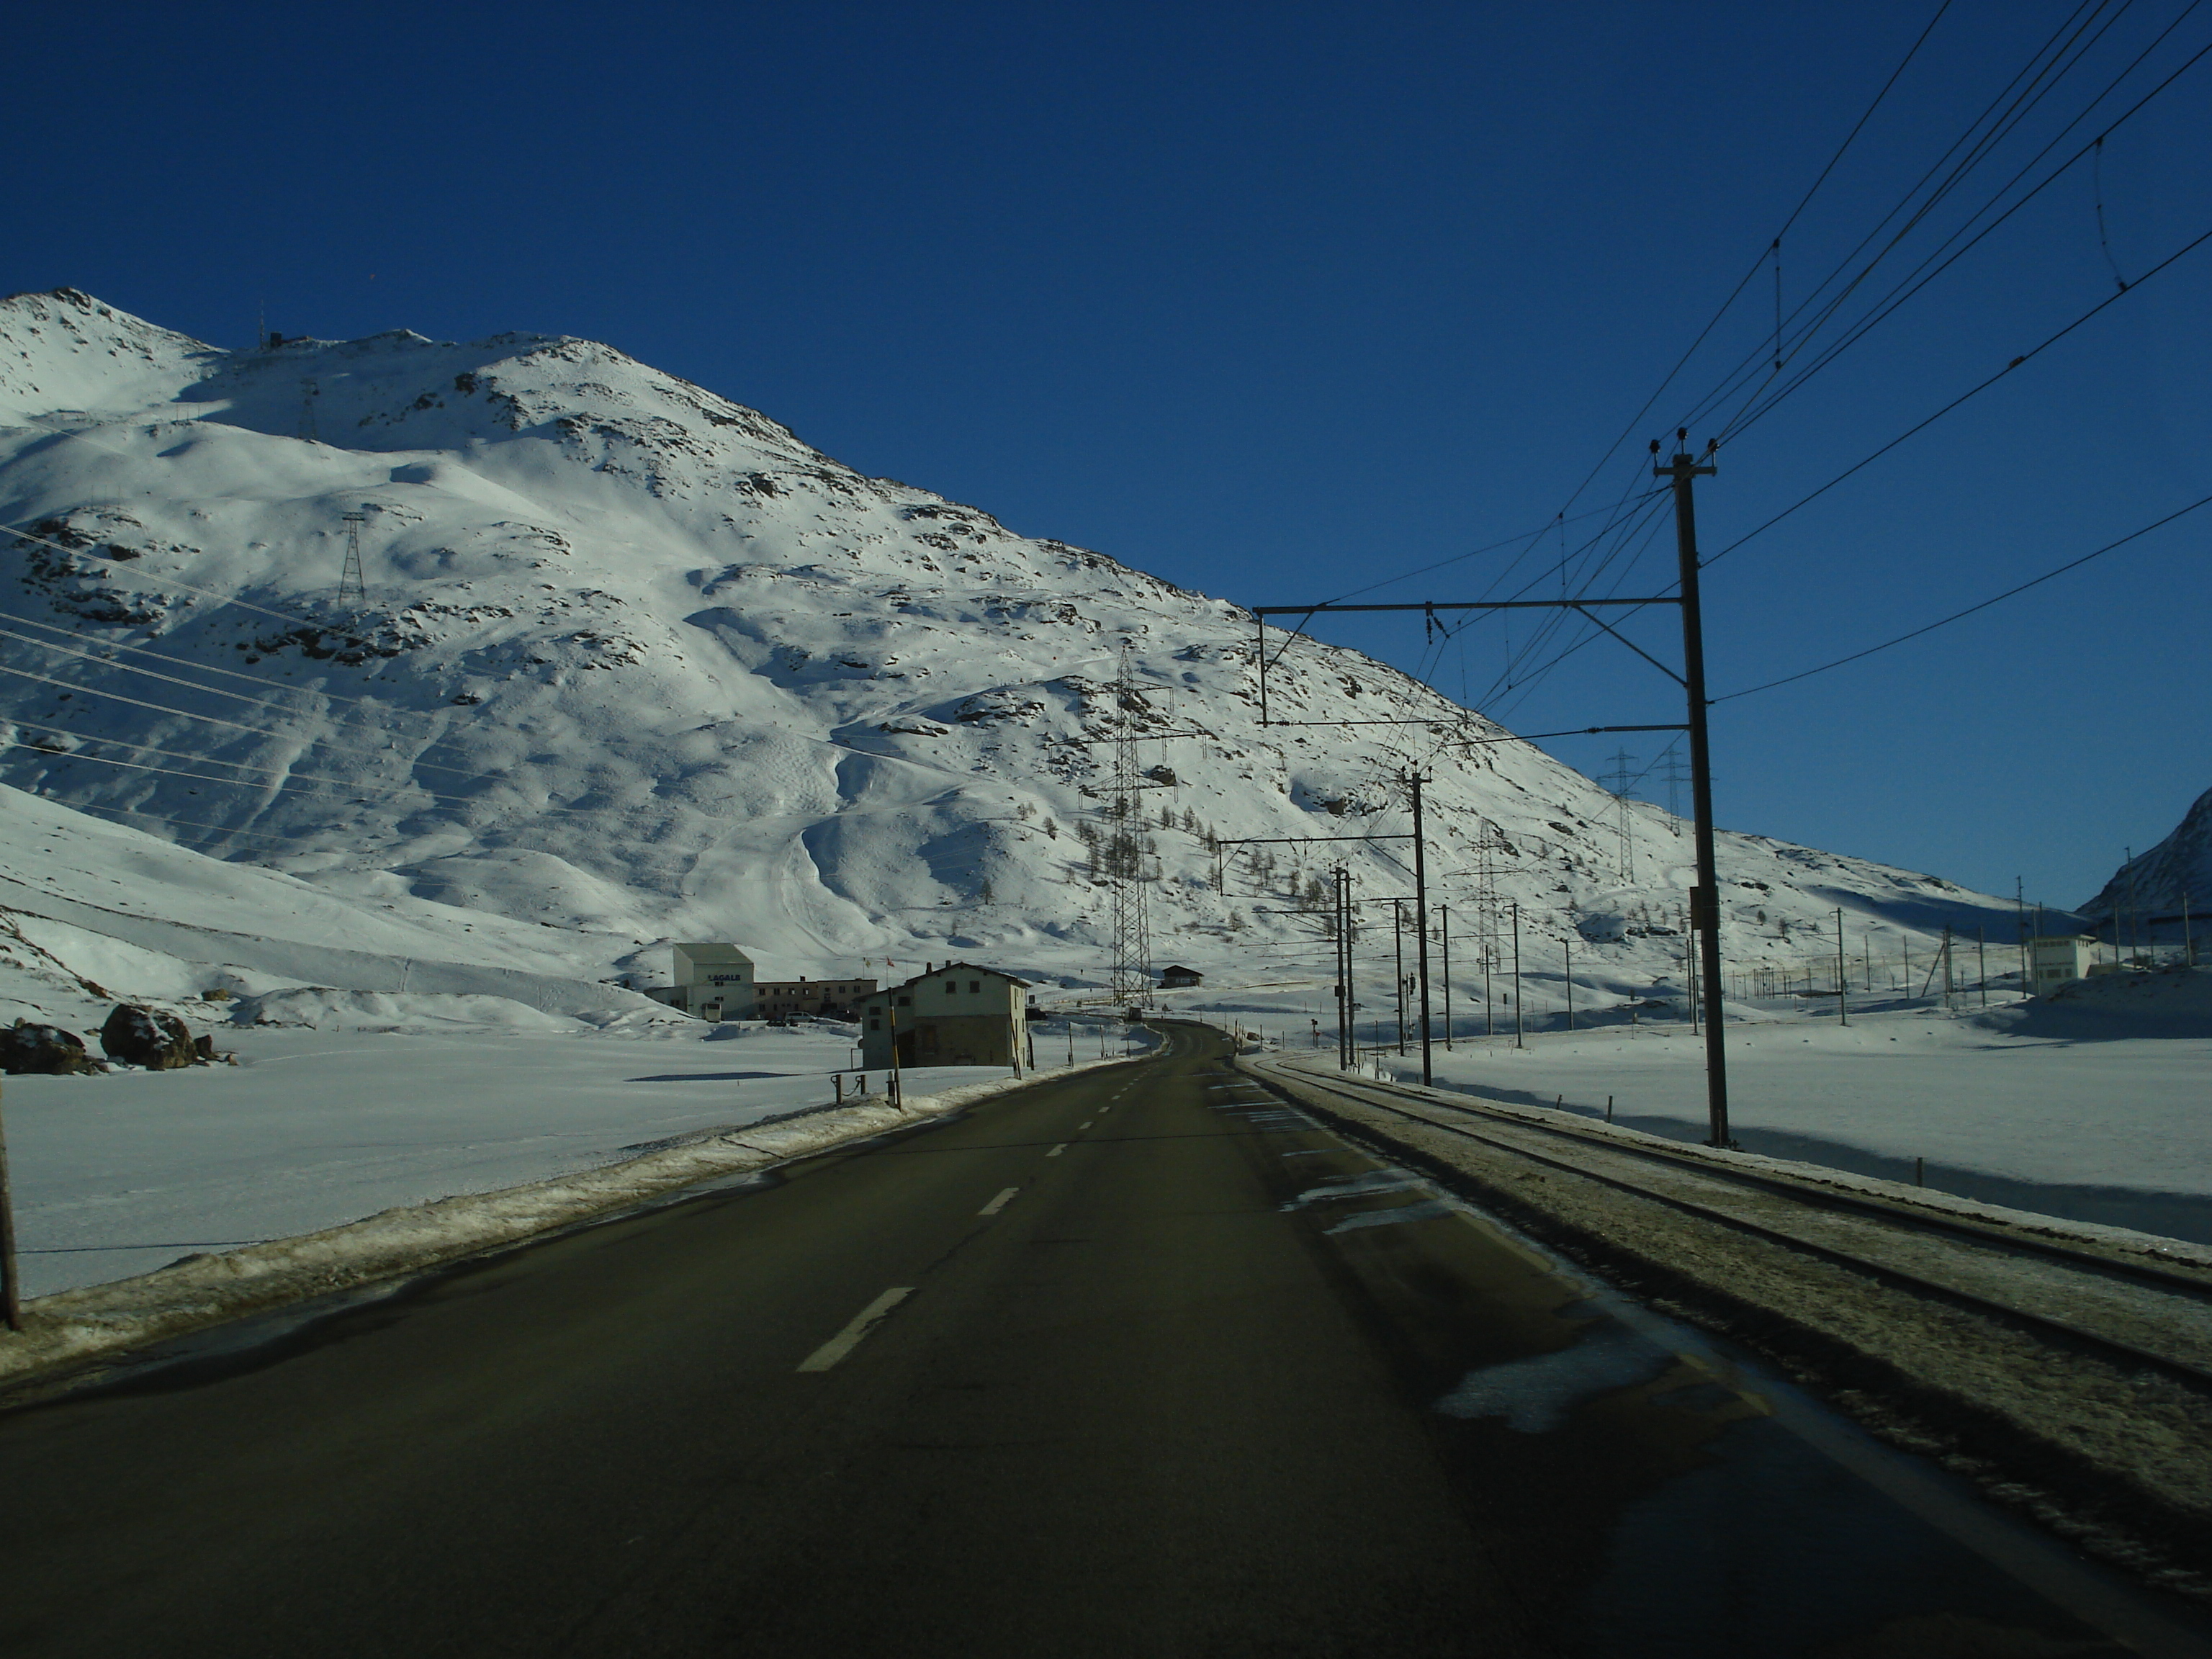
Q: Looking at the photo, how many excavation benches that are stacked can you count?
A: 0